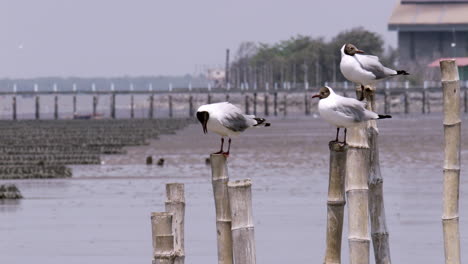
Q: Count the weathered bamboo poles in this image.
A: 8